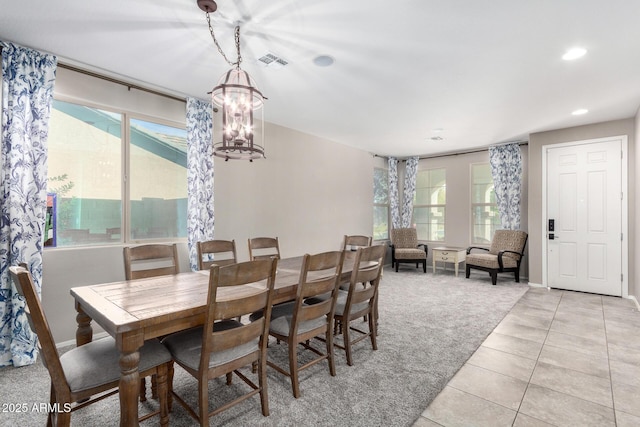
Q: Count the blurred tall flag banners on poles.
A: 0